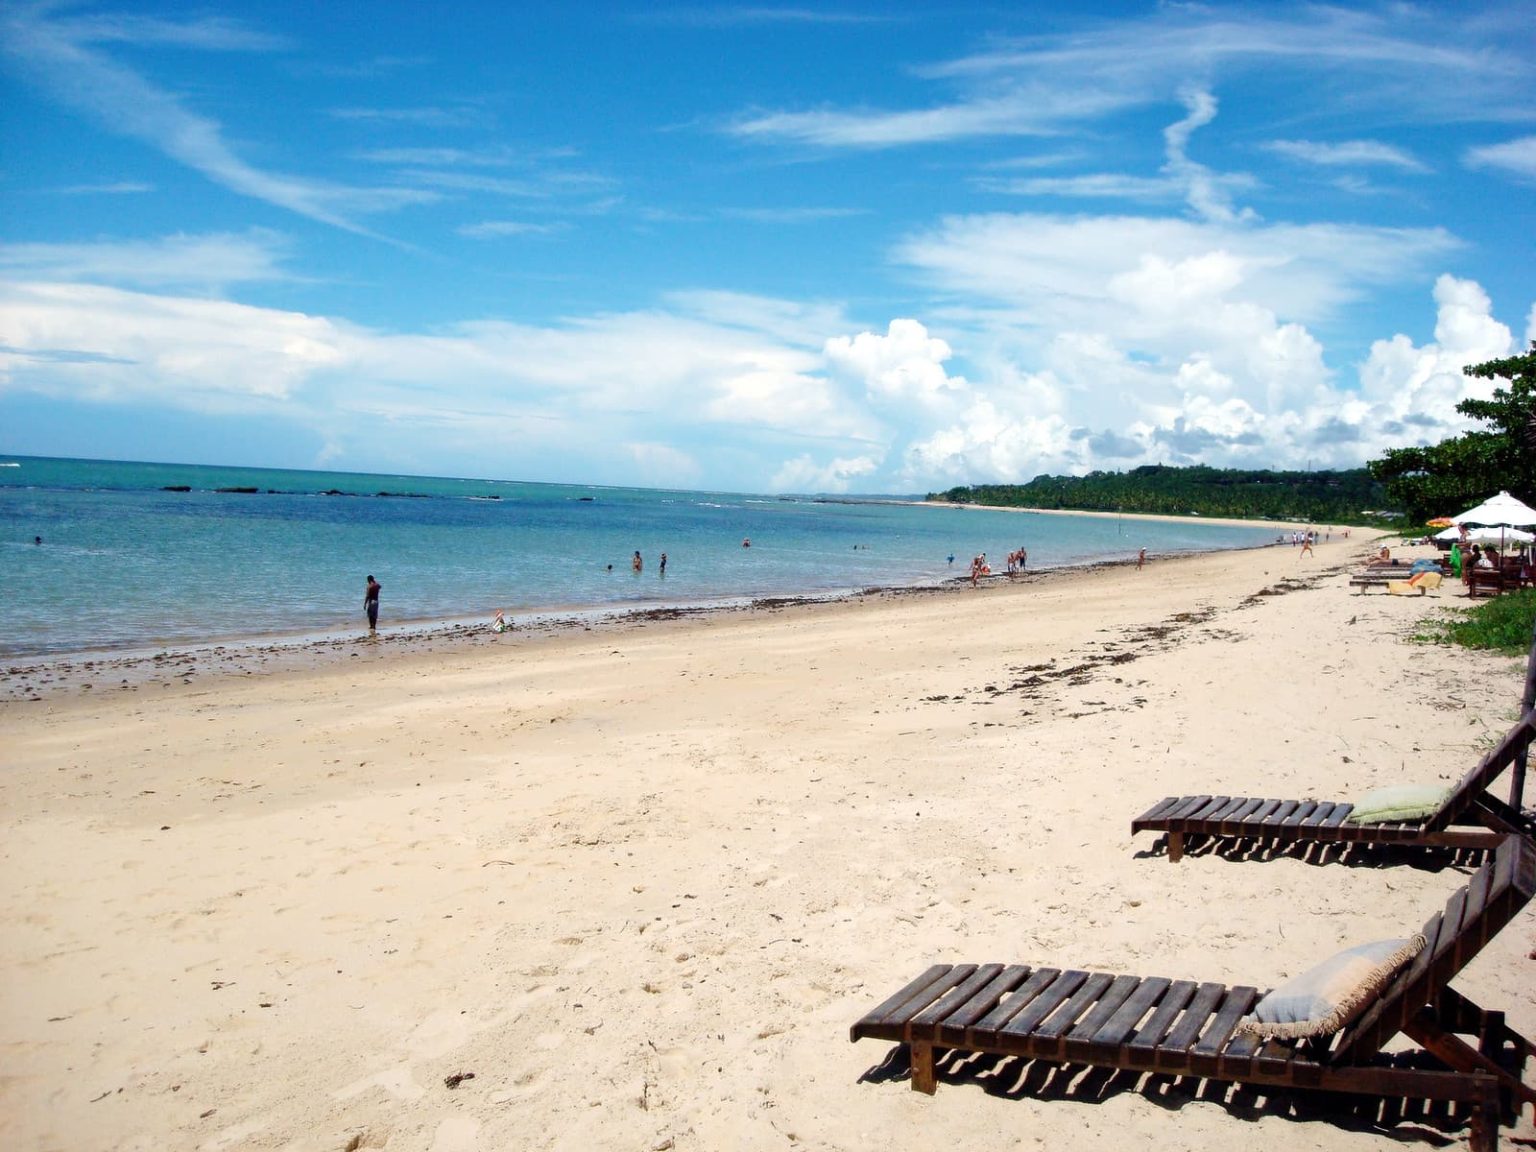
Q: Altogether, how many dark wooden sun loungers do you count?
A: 2